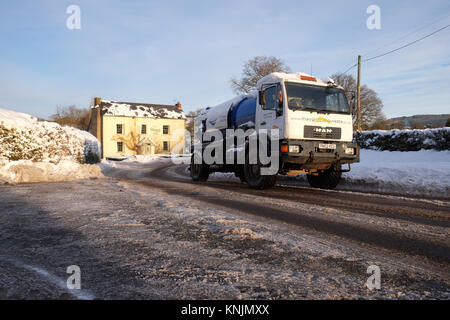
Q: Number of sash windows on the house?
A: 5